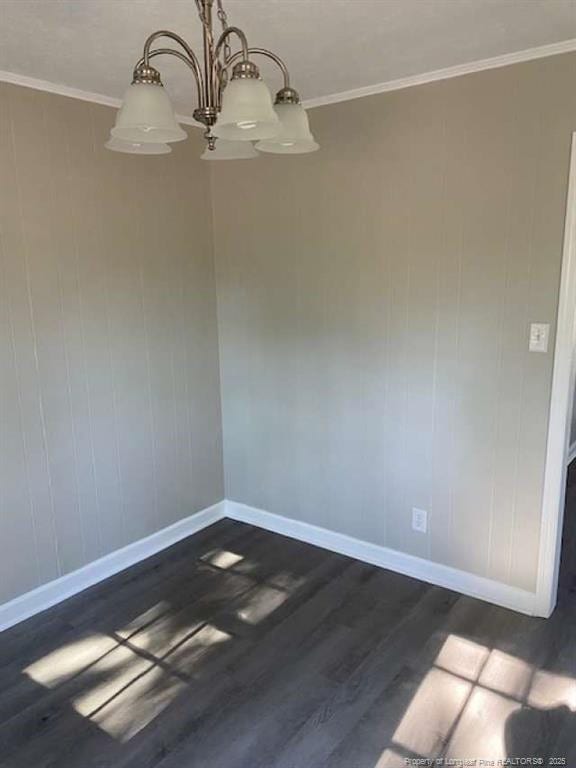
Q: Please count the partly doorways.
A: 1